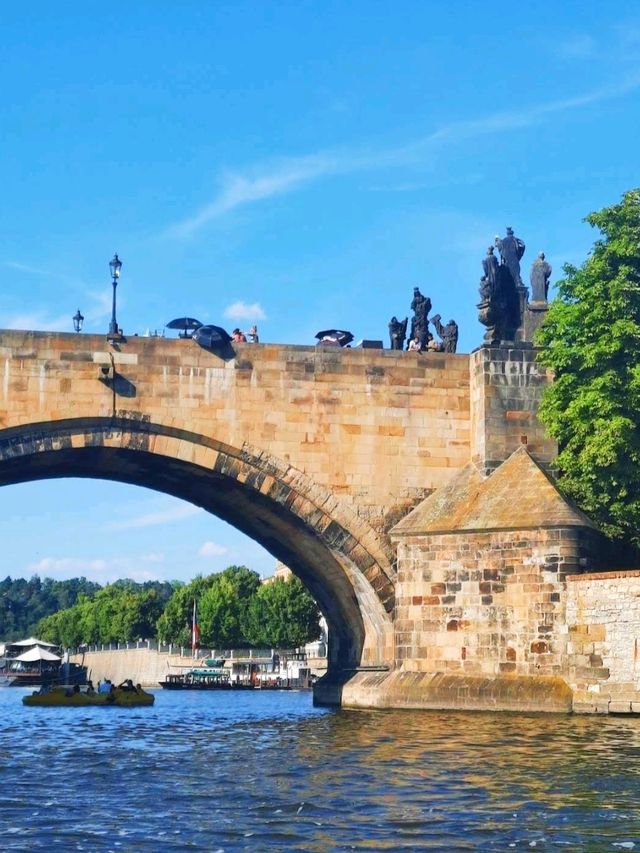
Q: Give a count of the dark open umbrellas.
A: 3